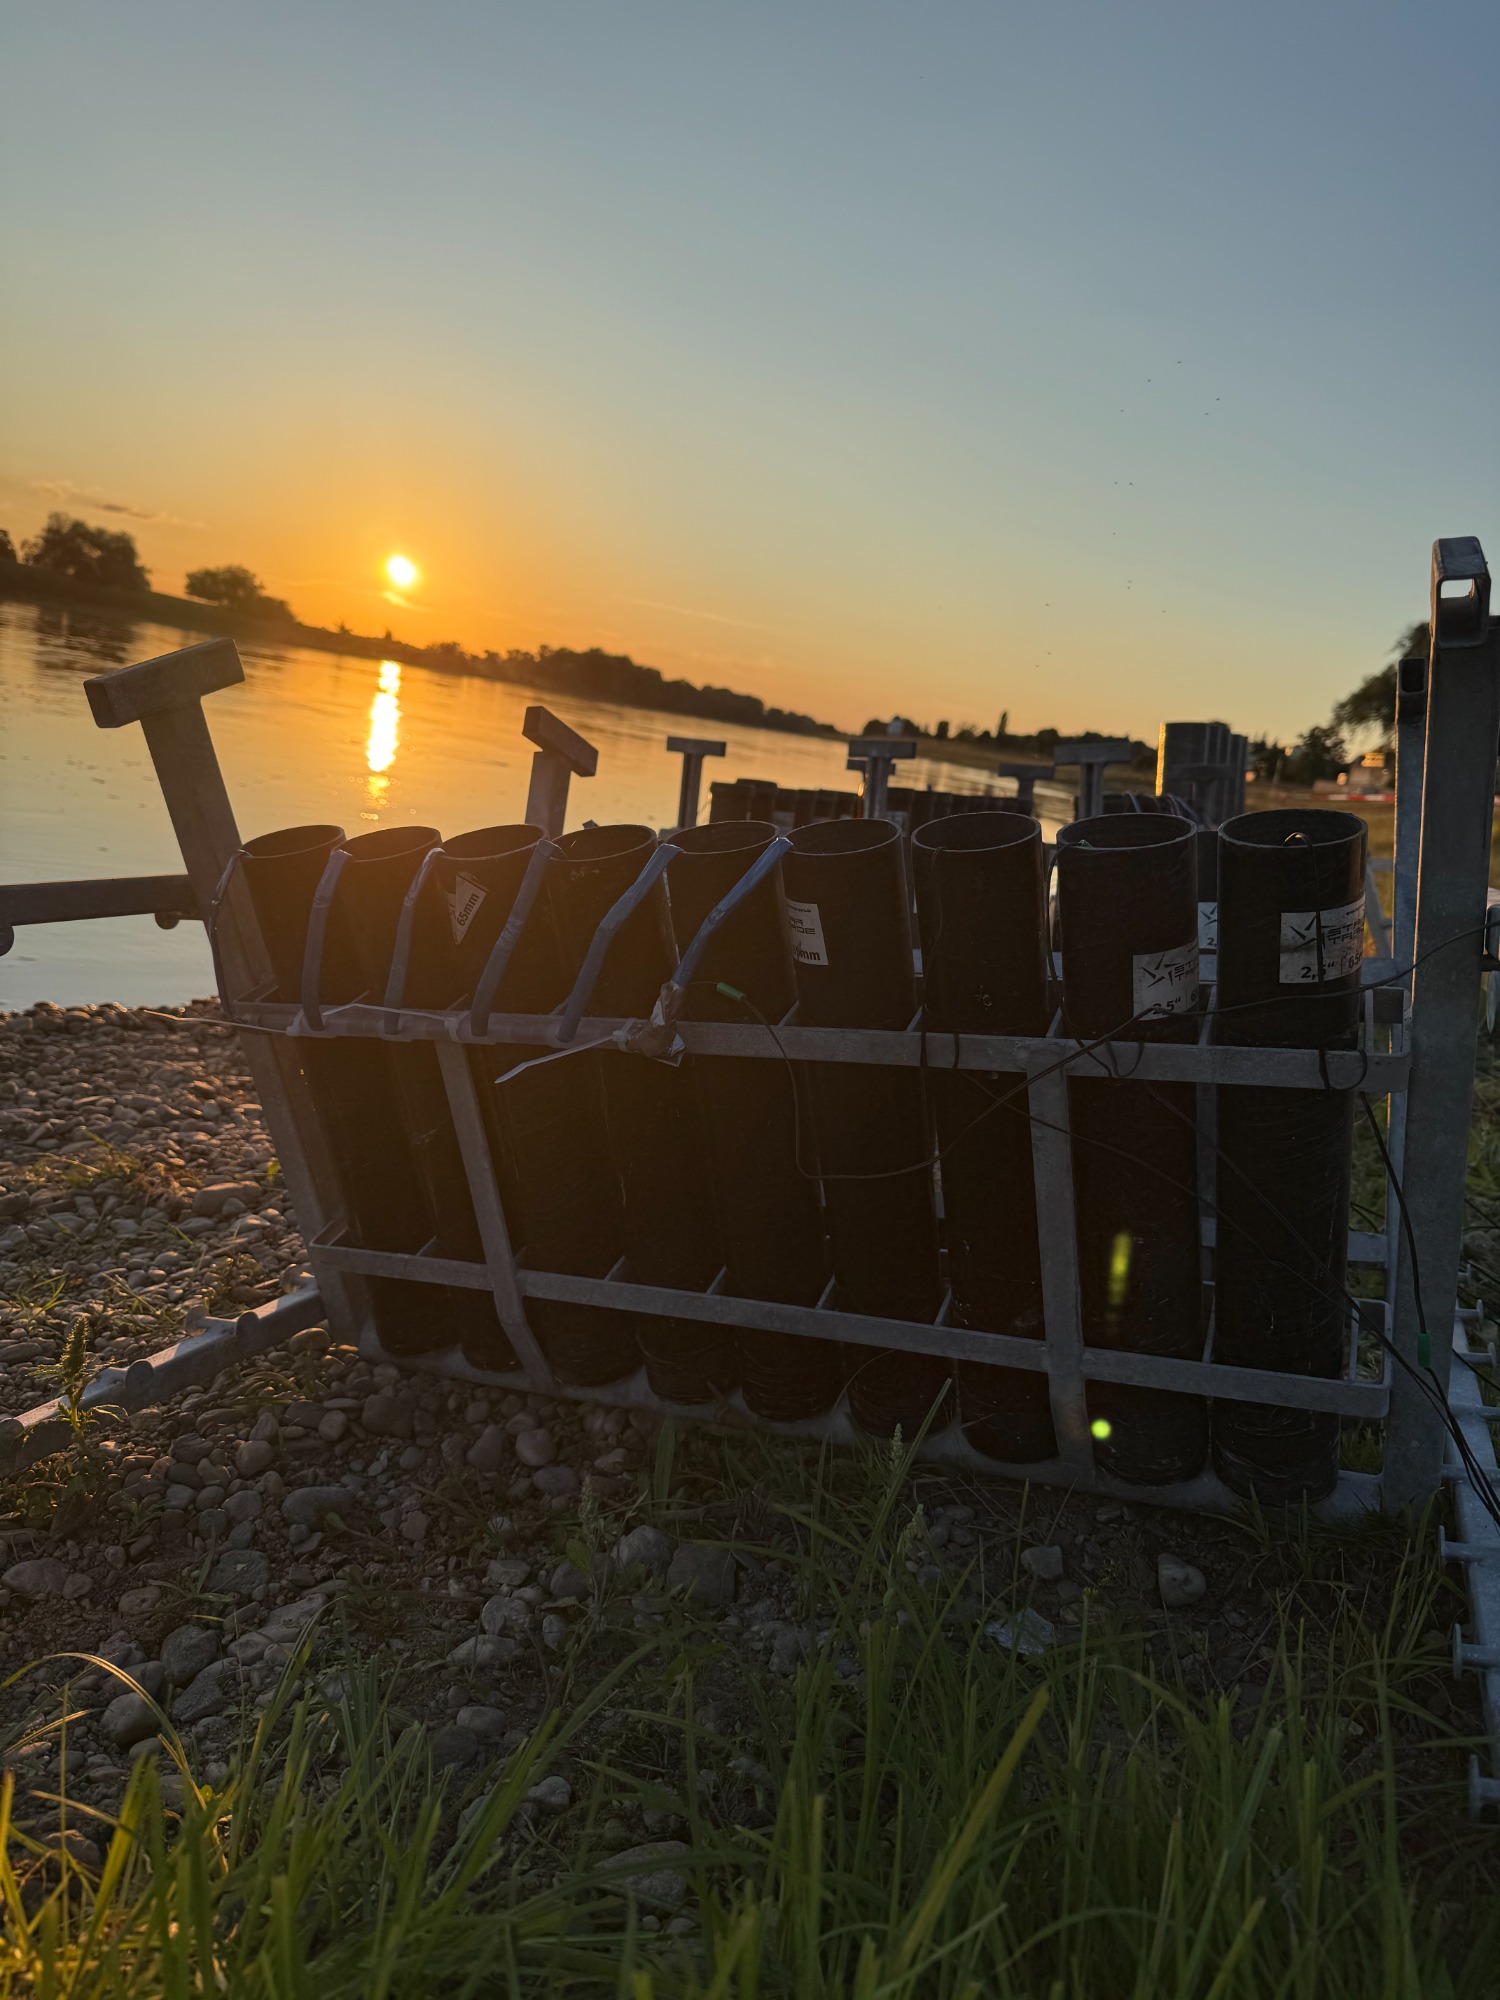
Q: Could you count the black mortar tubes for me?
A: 9